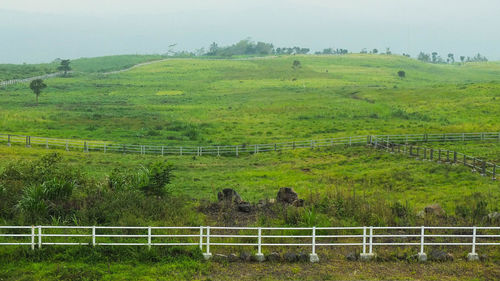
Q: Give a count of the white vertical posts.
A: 12